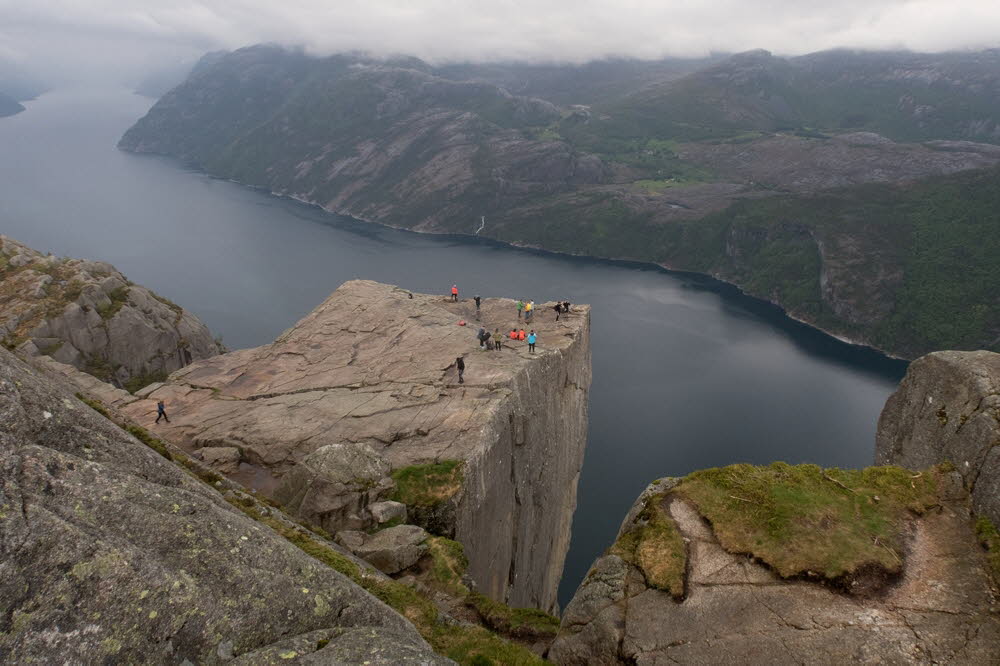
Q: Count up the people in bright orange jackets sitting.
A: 2